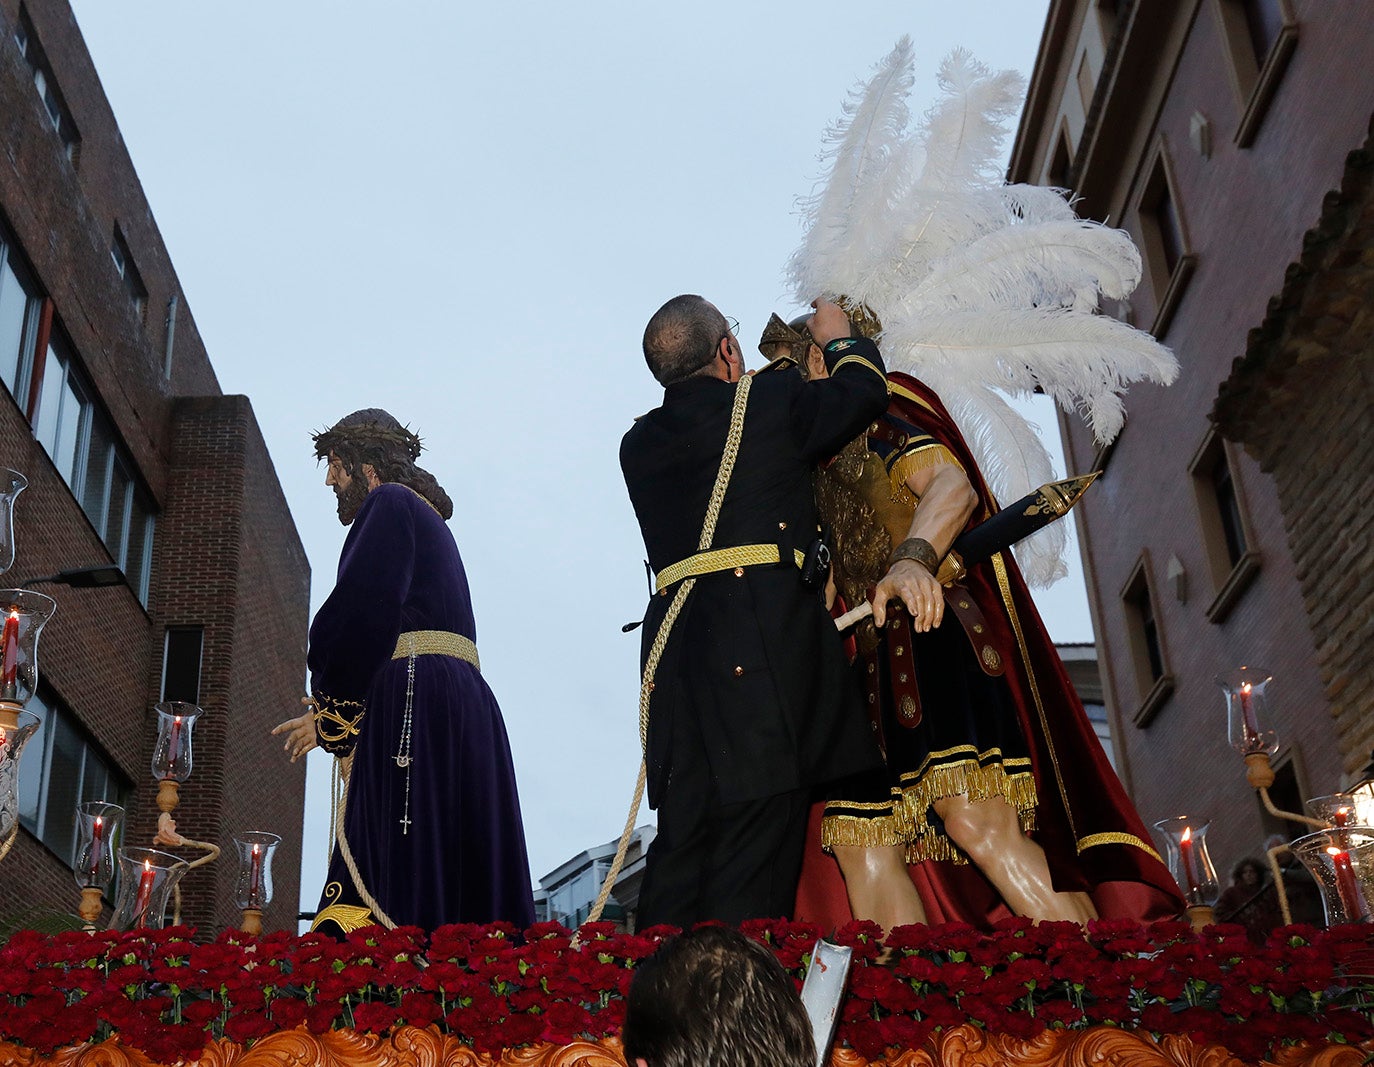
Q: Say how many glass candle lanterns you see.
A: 11